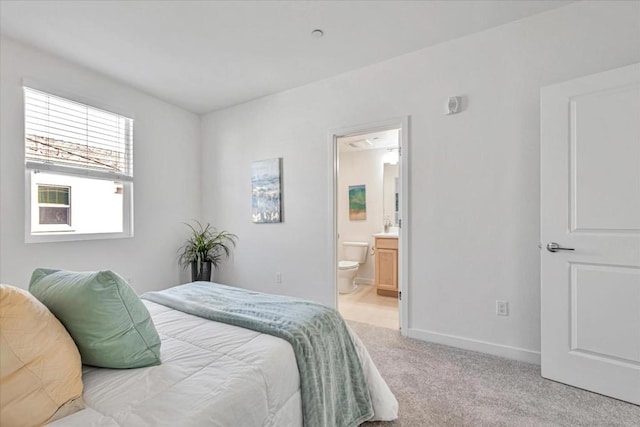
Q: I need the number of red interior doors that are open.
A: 0